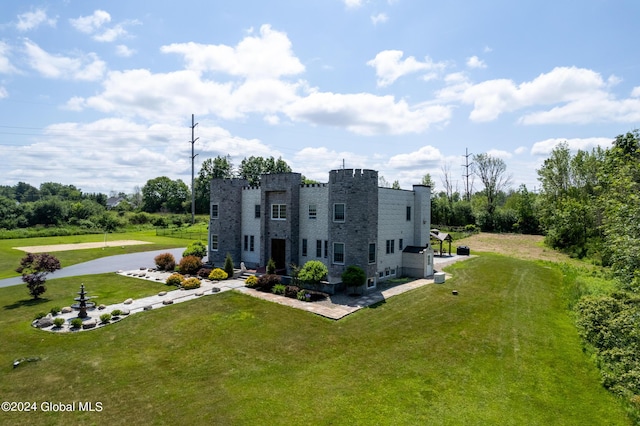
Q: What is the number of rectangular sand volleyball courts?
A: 1